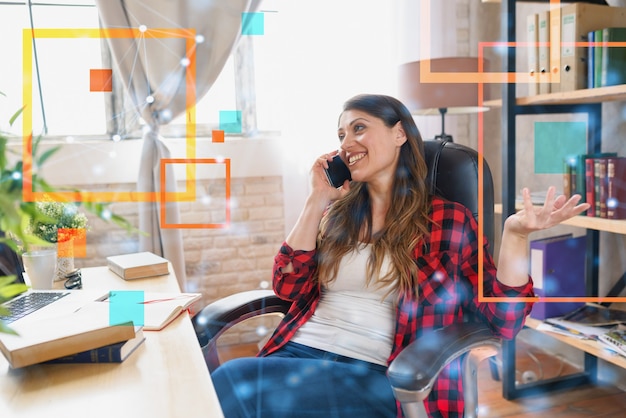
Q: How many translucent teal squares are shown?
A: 4